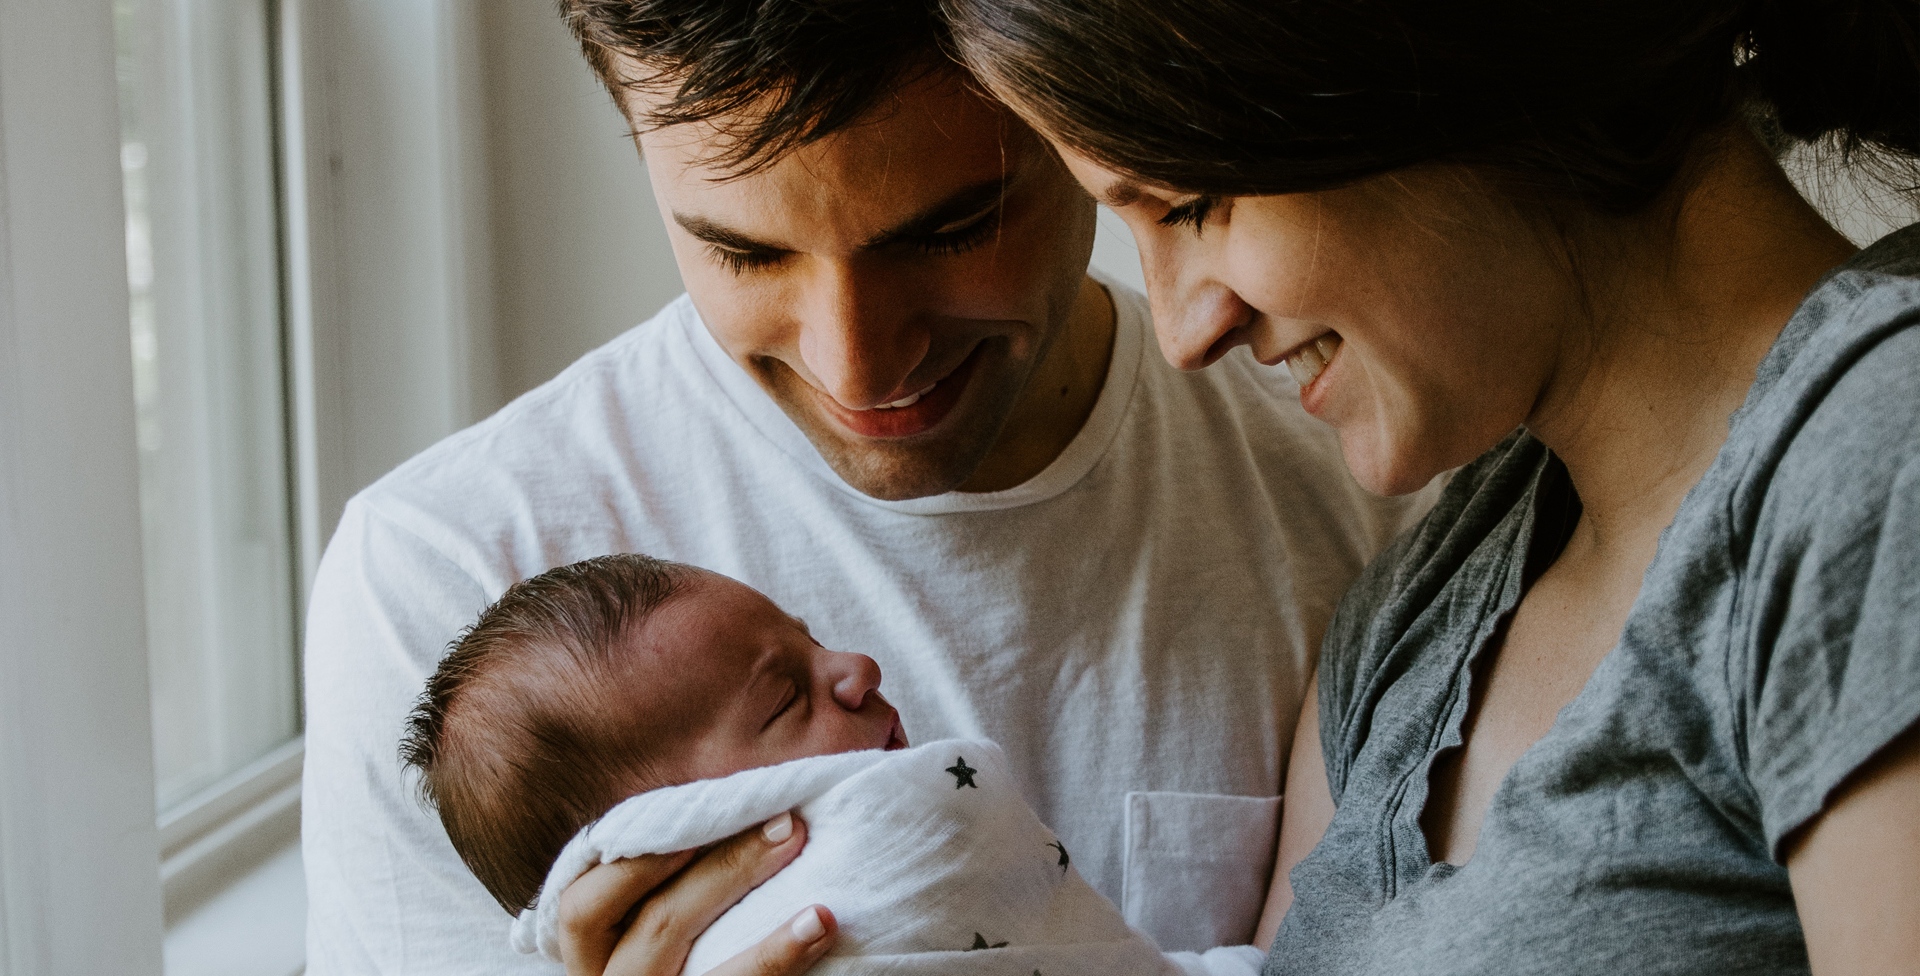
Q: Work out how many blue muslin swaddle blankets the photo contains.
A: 0